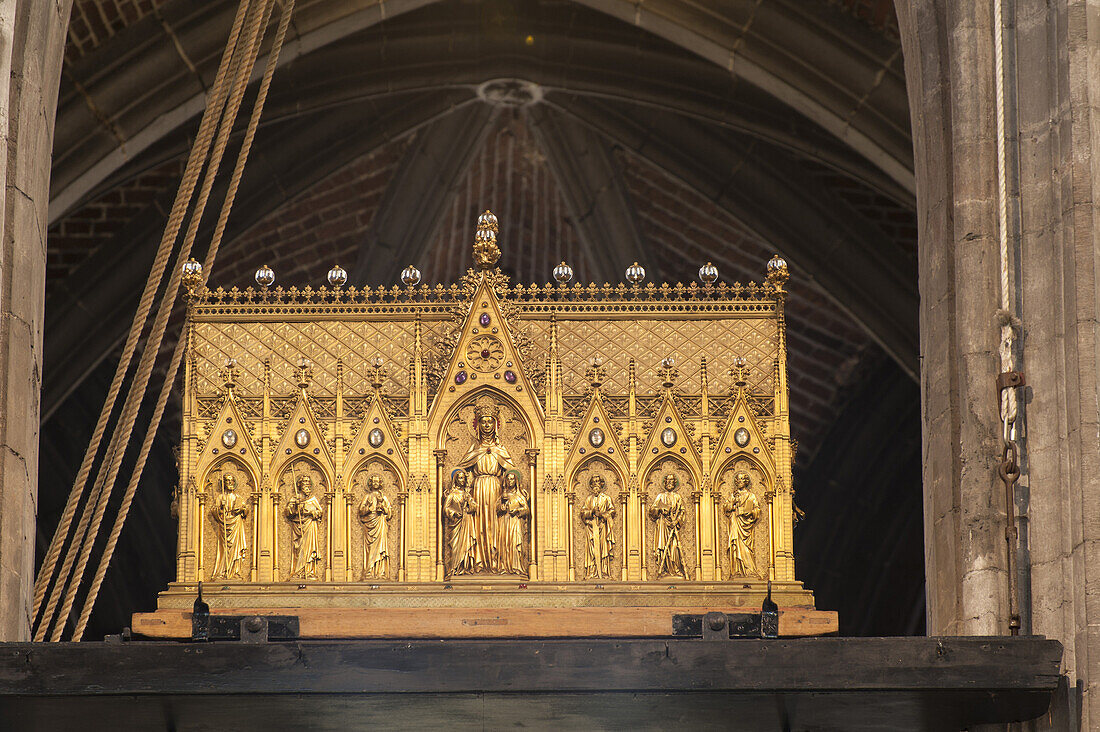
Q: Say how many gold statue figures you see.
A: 9